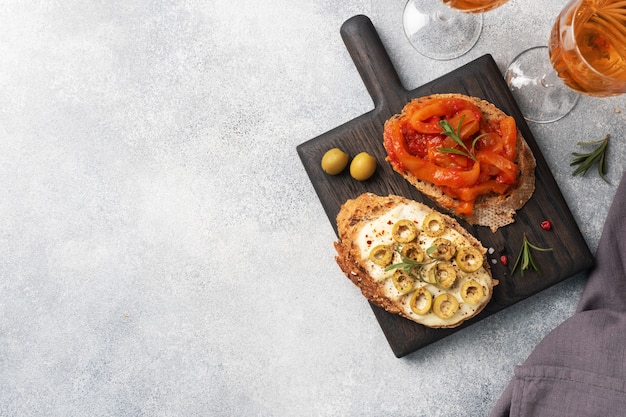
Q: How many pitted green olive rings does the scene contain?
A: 11